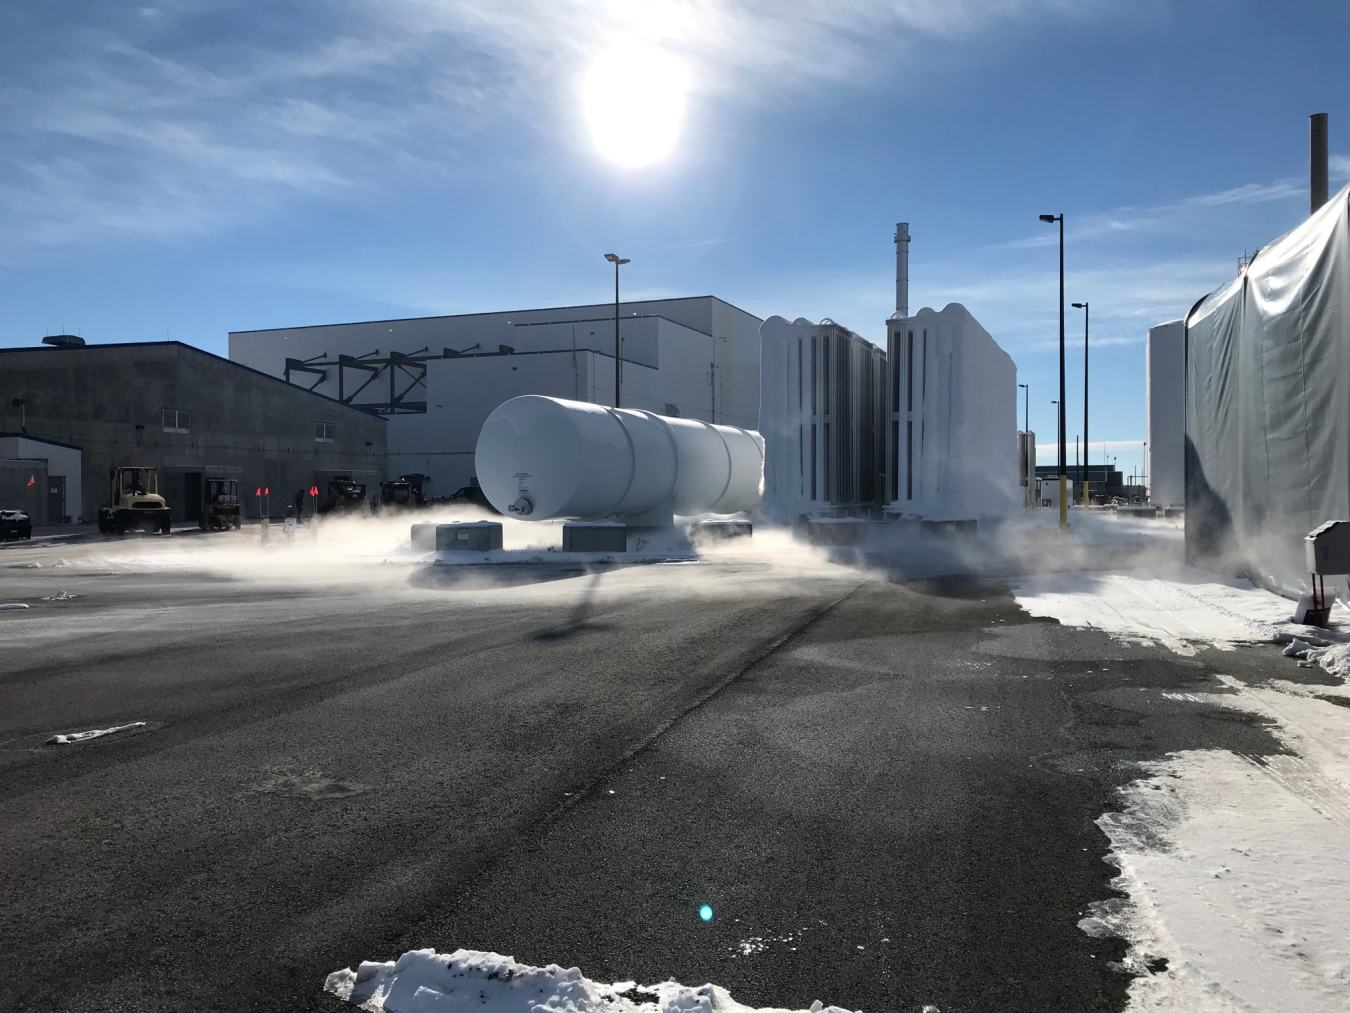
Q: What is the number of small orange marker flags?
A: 5